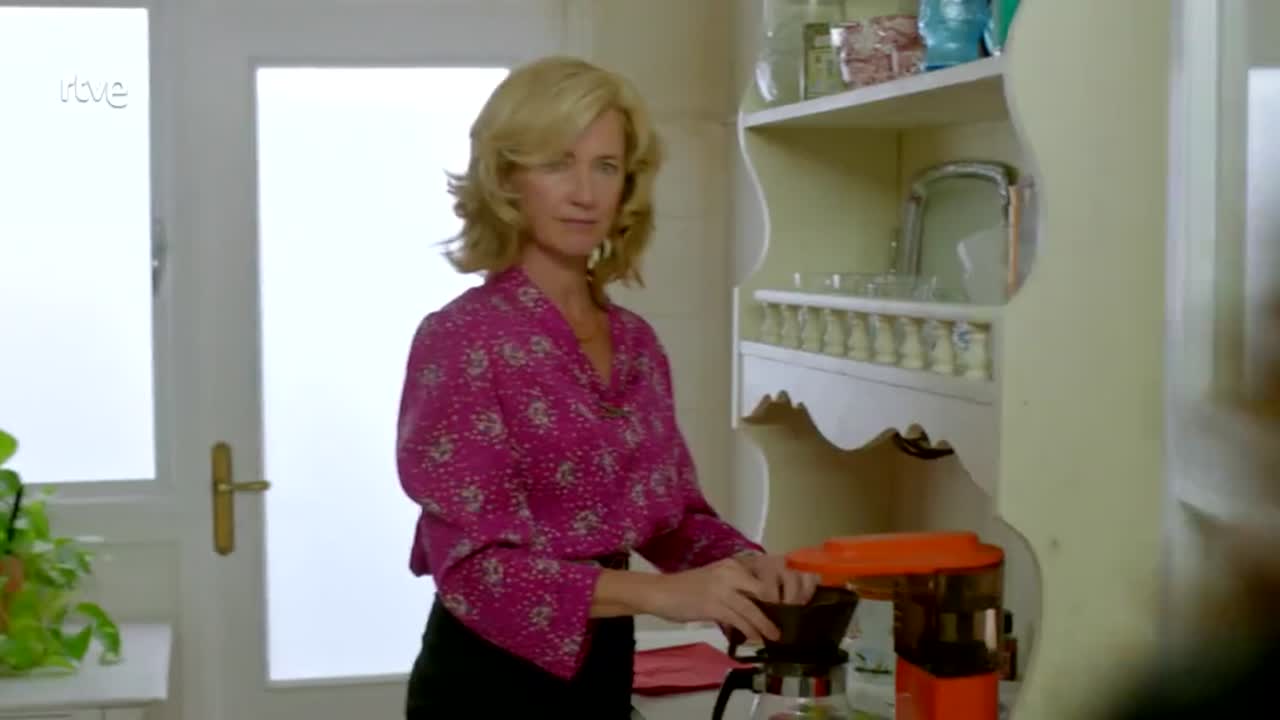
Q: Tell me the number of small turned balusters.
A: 9